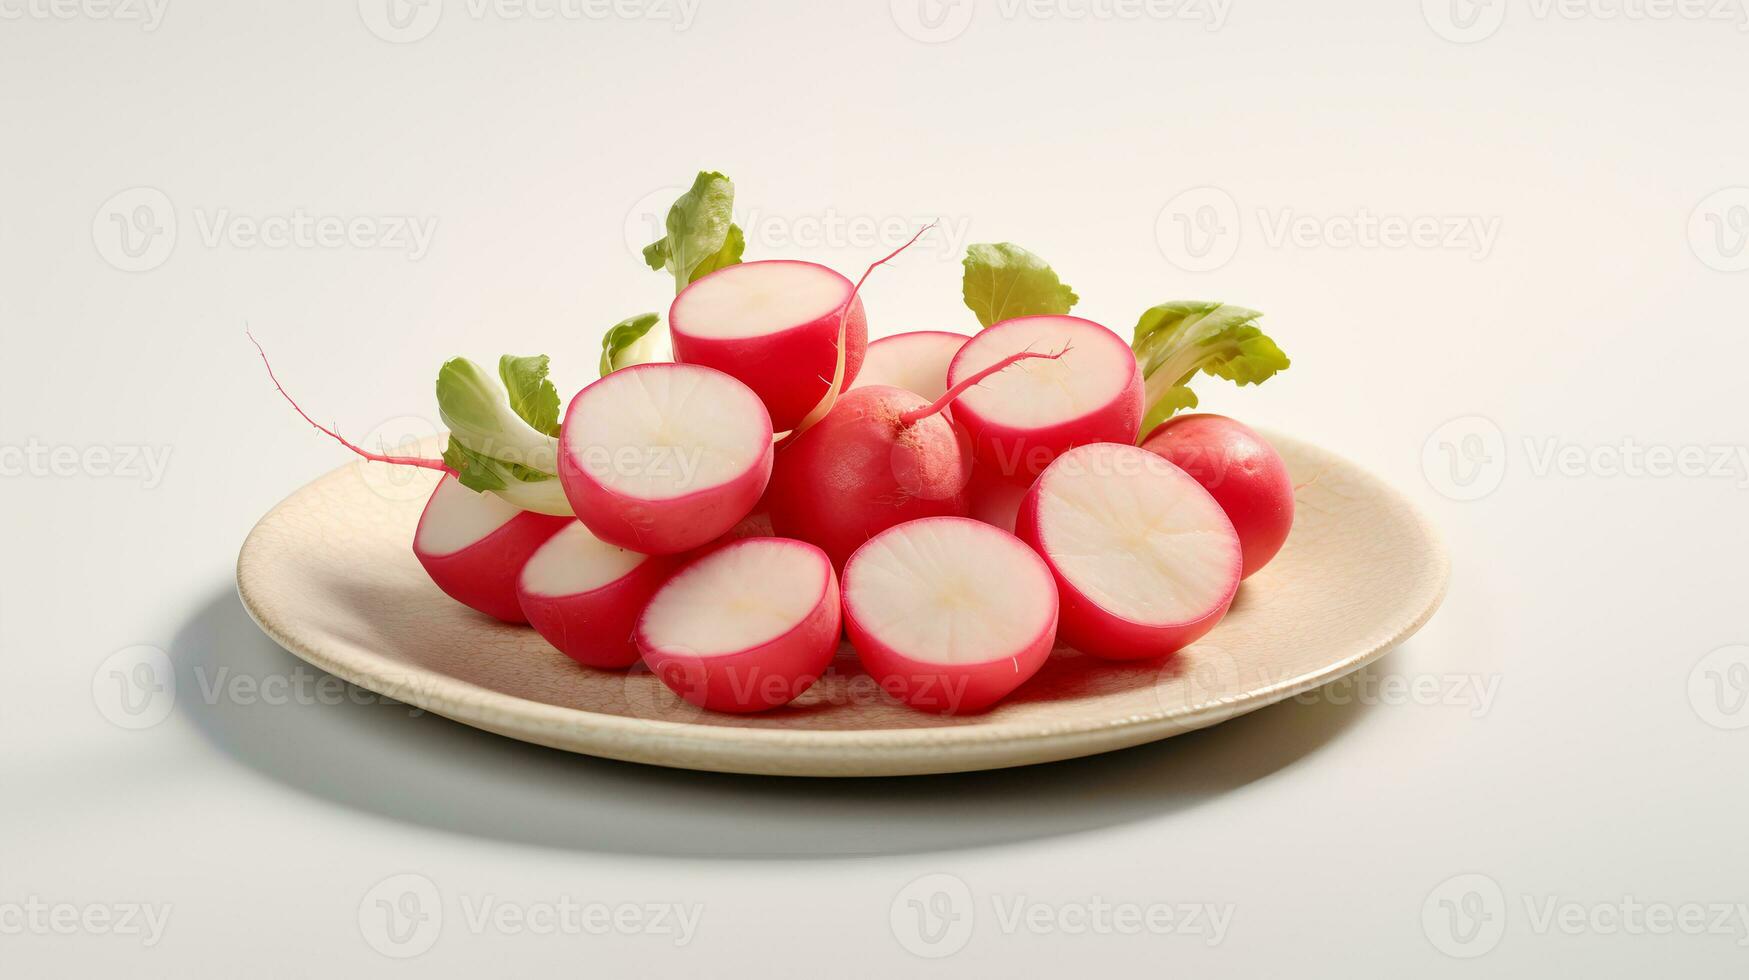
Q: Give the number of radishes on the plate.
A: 11